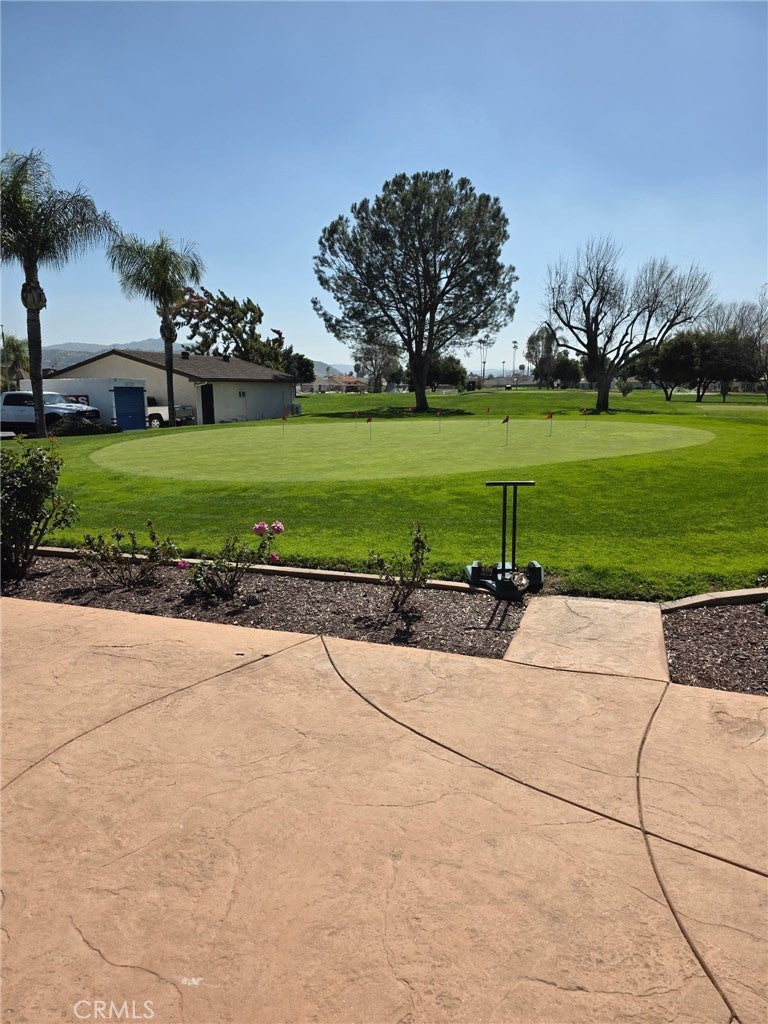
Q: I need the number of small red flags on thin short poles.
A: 9